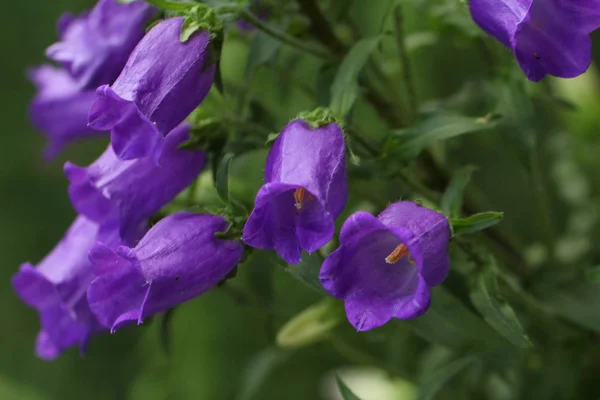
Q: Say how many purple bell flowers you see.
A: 9